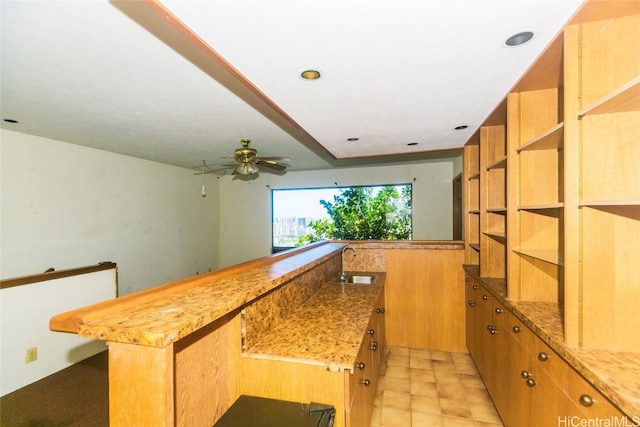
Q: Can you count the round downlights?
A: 6